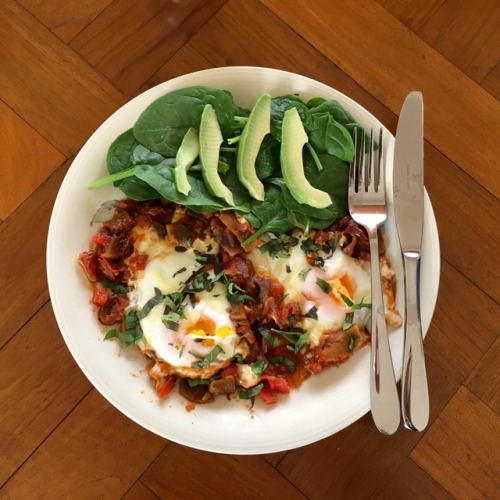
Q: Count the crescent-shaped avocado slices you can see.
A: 4